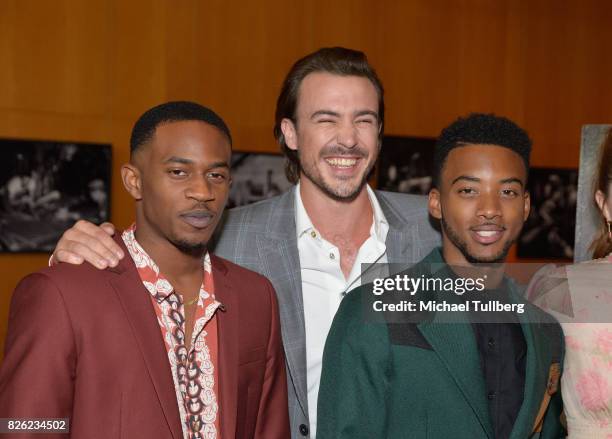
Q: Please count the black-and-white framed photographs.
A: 4